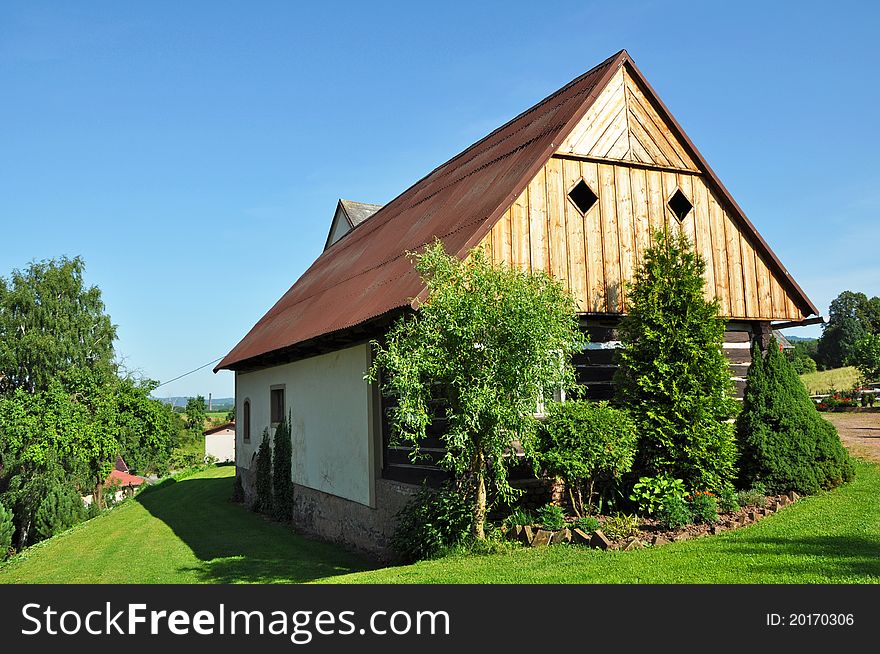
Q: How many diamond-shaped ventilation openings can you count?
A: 2